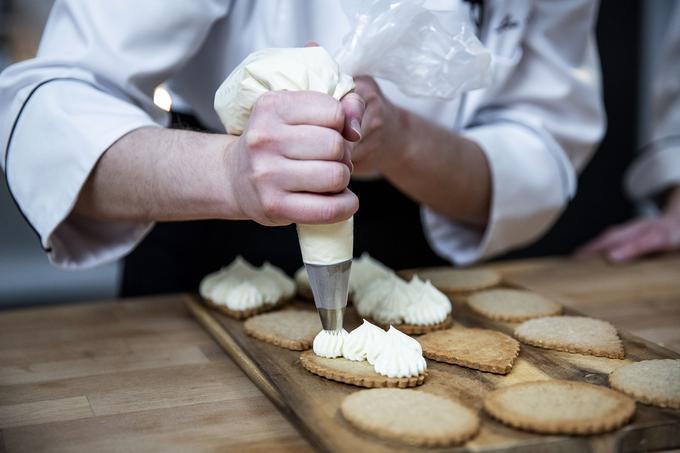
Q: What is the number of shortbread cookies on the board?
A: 12